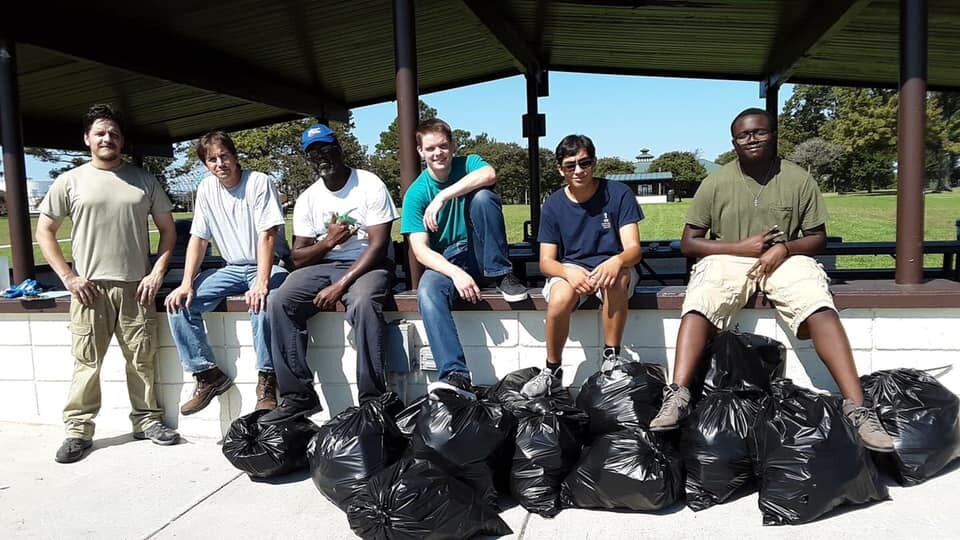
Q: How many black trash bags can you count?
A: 12